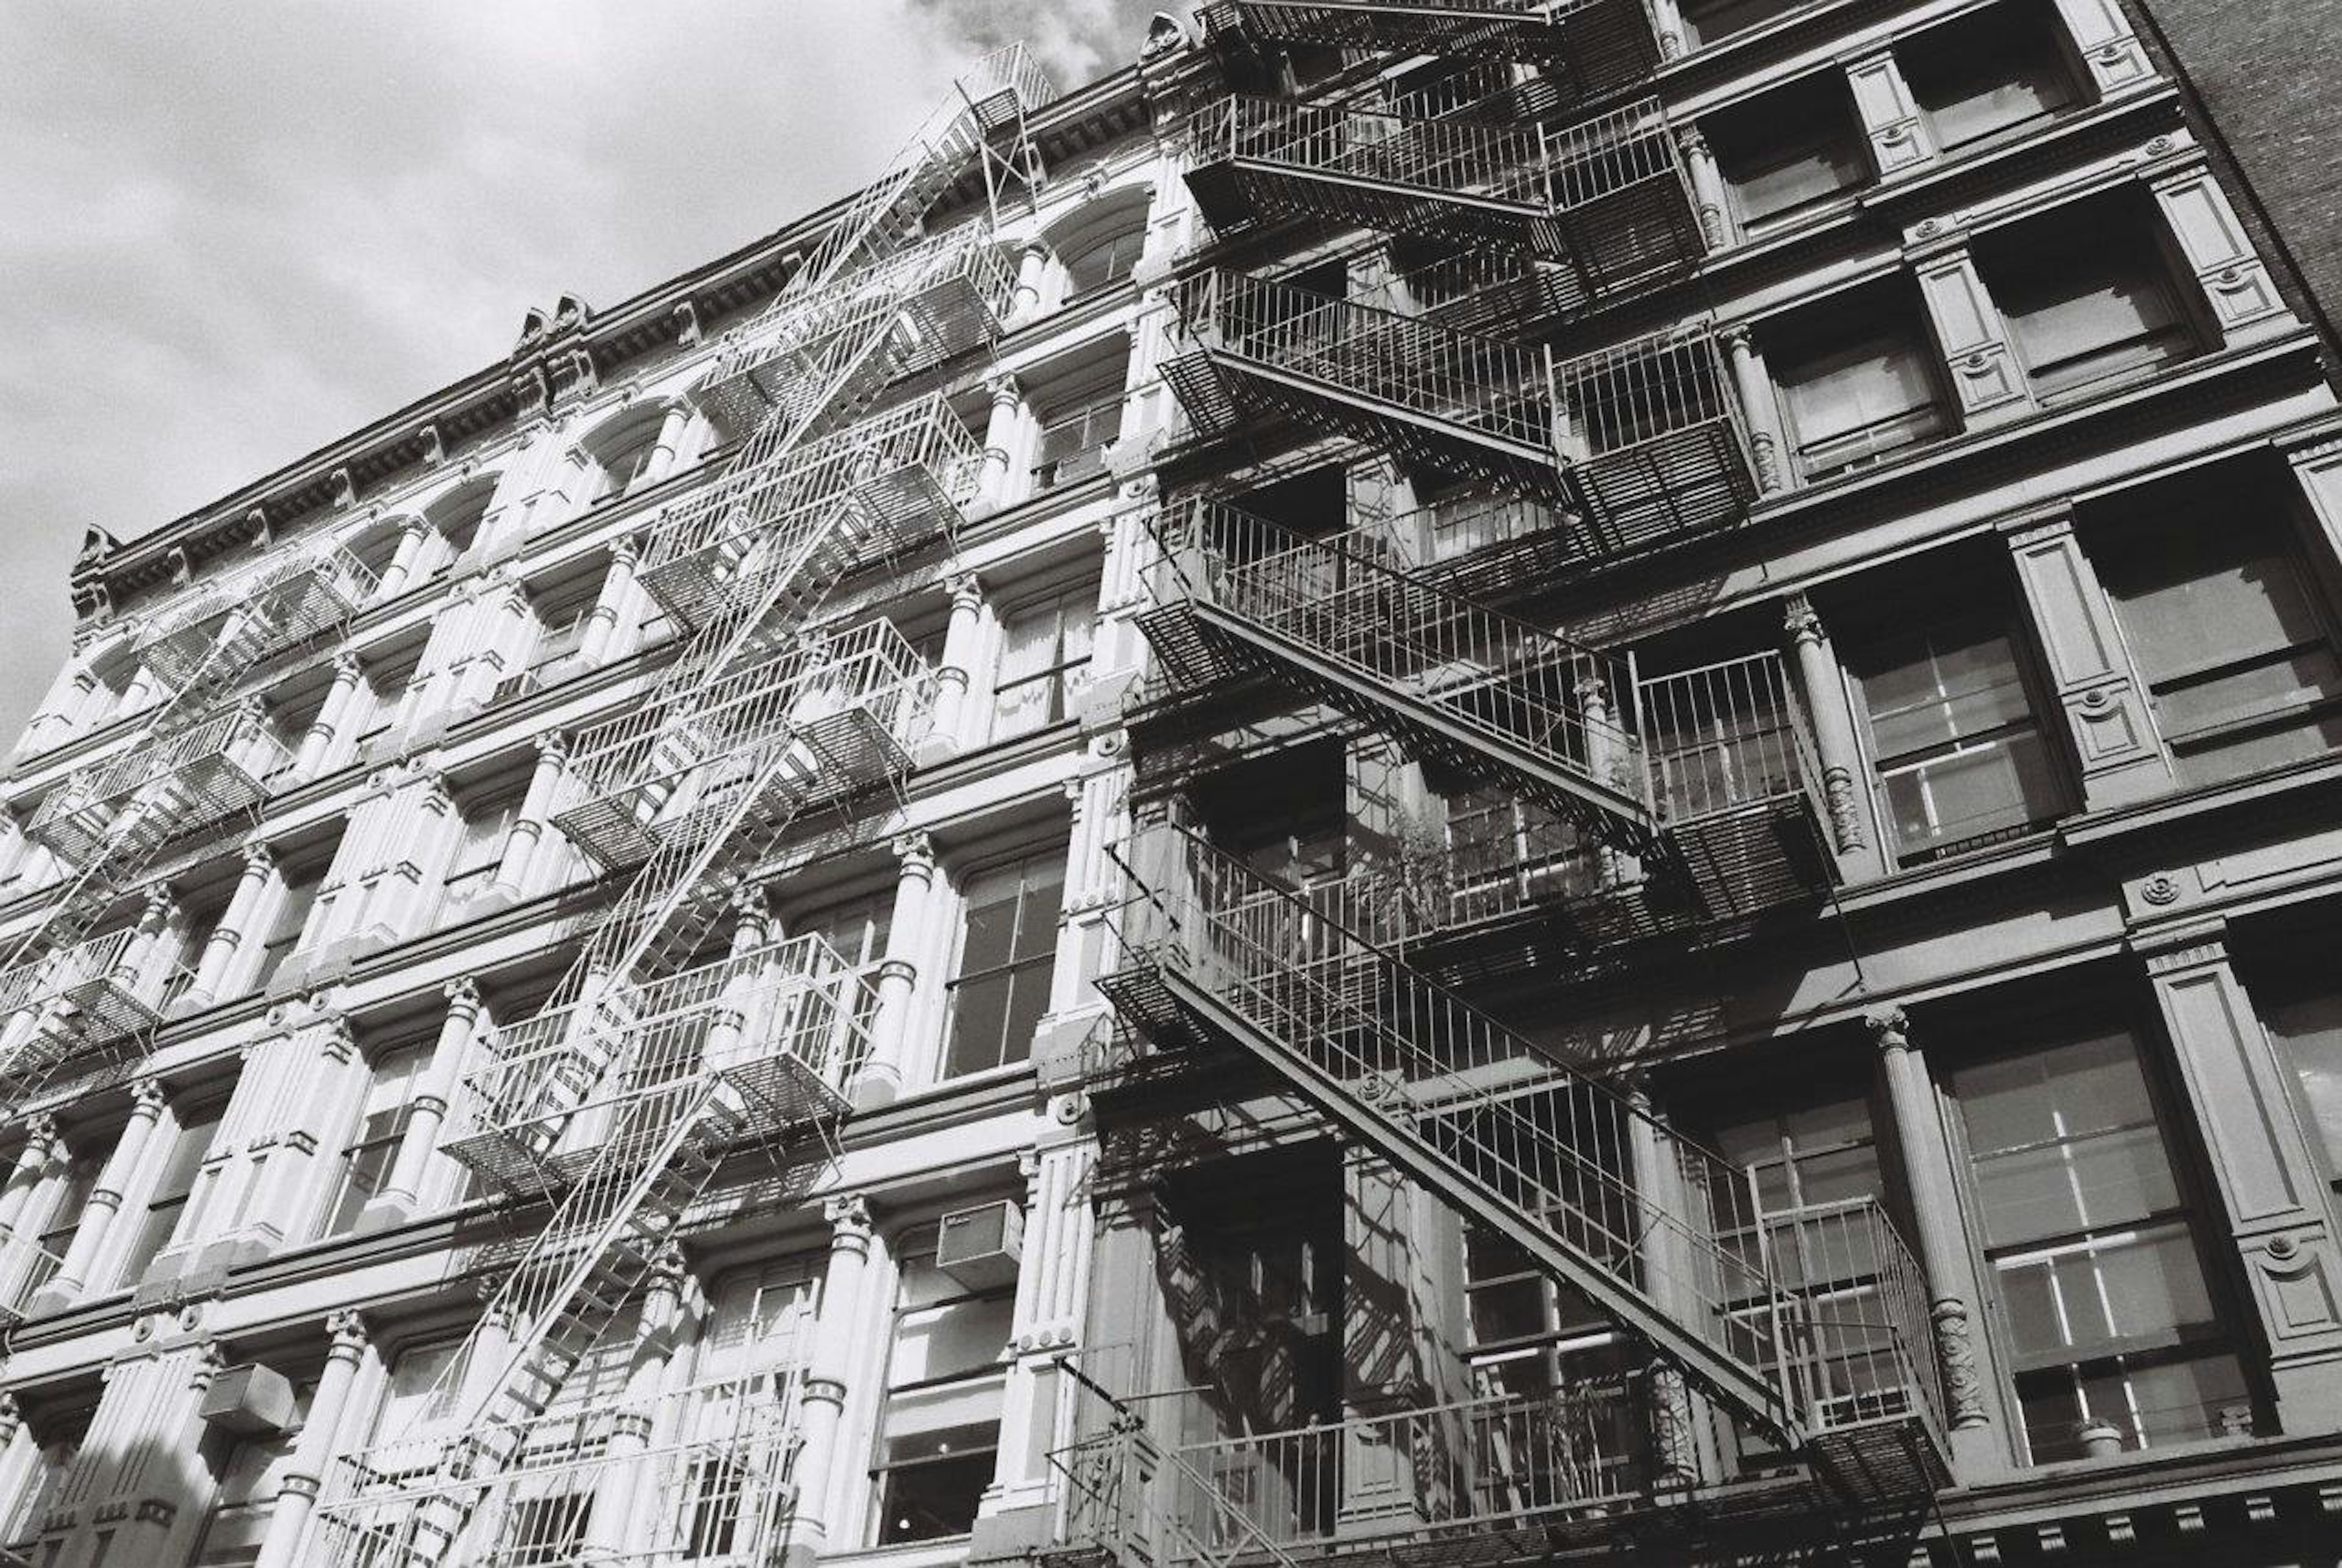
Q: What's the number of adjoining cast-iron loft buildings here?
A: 2